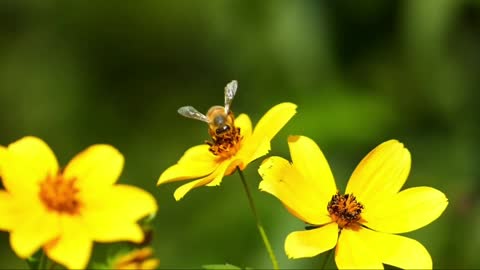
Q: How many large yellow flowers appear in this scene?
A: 3